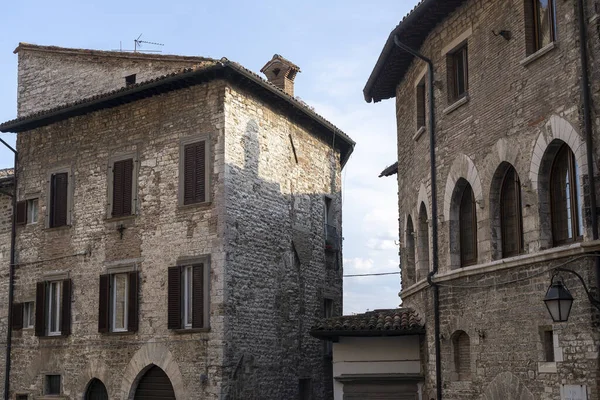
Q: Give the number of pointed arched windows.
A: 5